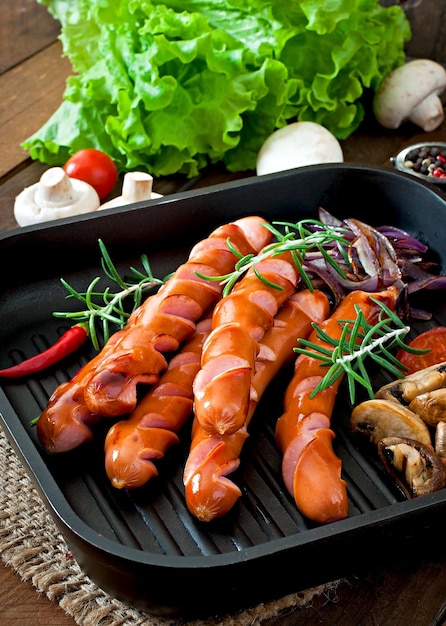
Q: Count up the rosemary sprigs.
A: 3